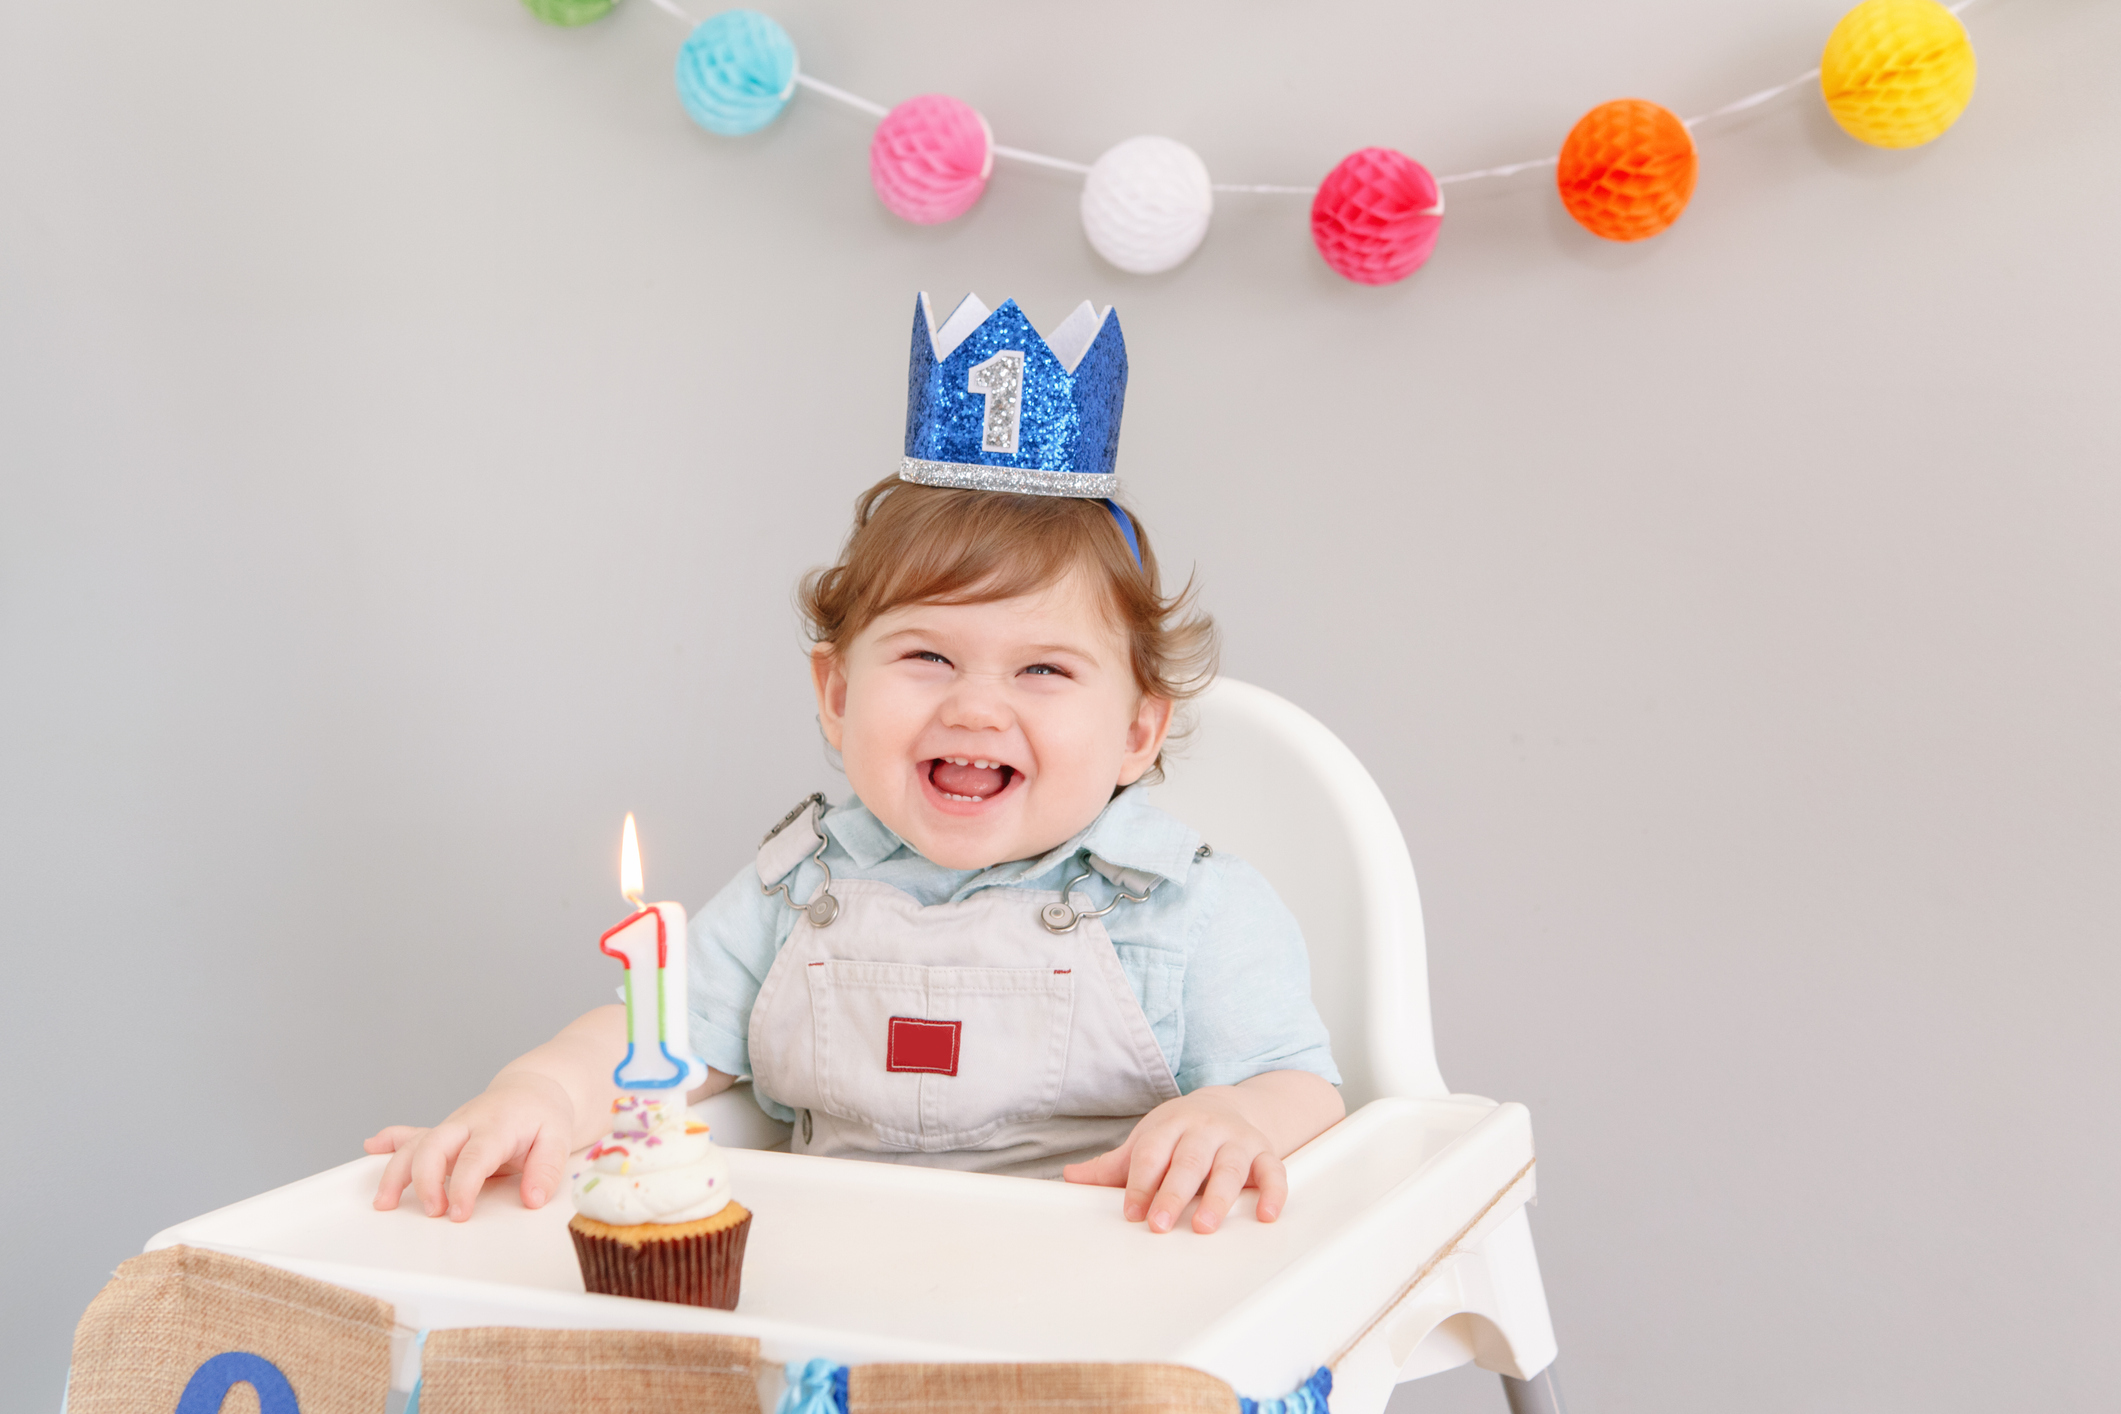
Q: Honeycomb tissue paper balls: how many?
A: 7